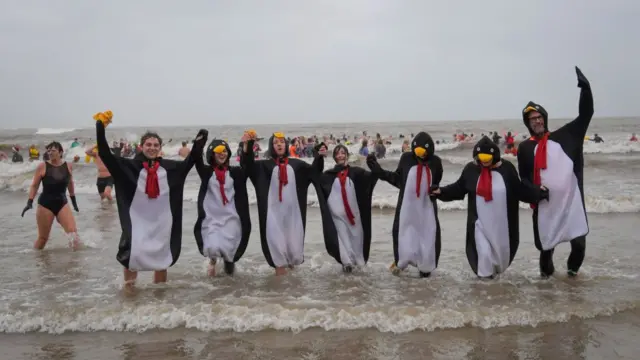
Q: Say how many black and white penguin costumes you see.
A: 7